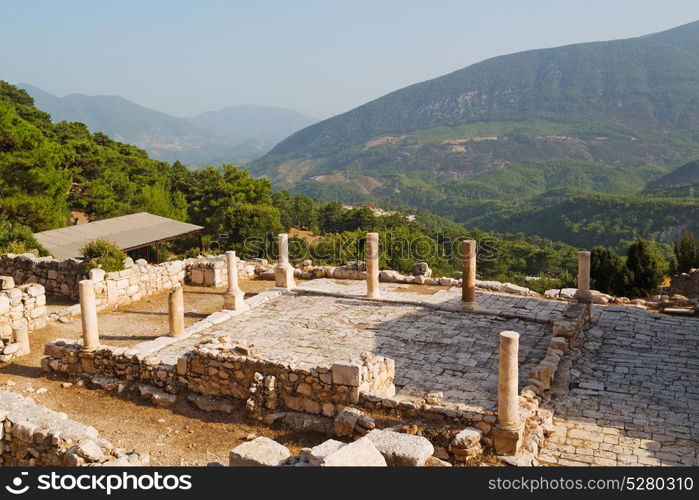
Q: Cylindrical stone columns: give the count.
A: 8